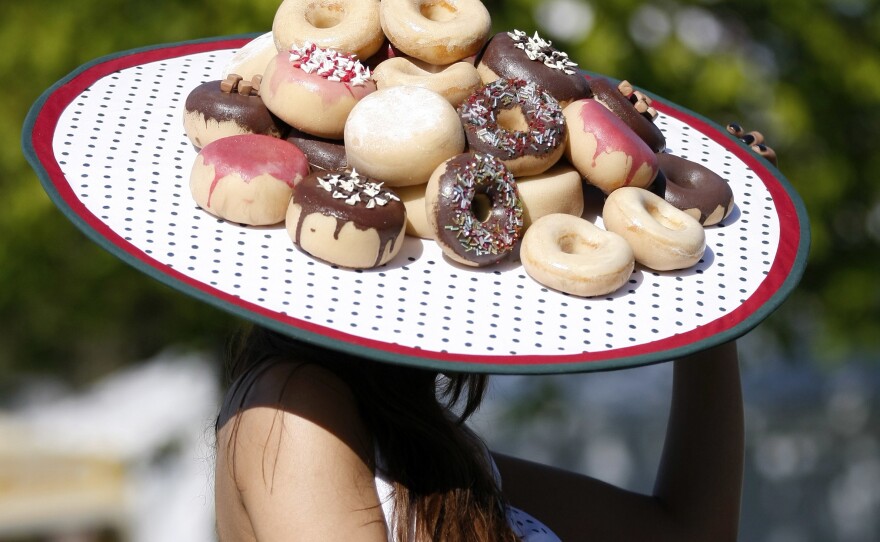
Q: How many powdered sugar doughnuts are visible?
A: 2